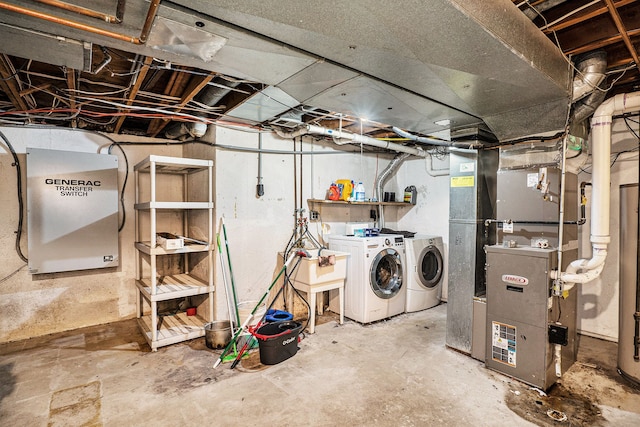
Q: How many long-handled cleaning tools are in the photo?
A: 4